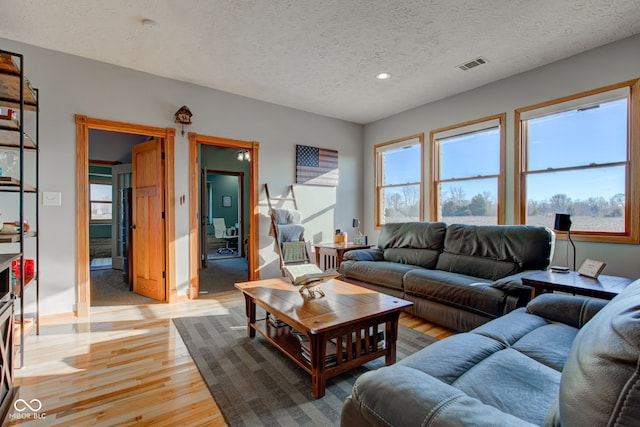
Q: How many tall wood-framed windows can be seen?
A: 3